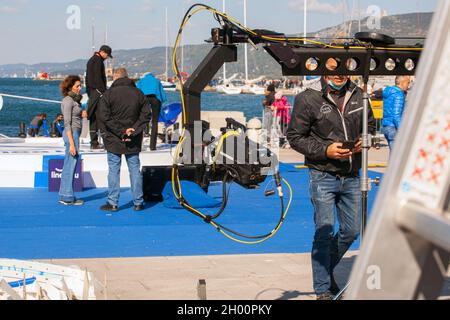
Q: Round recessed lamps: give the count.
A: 6